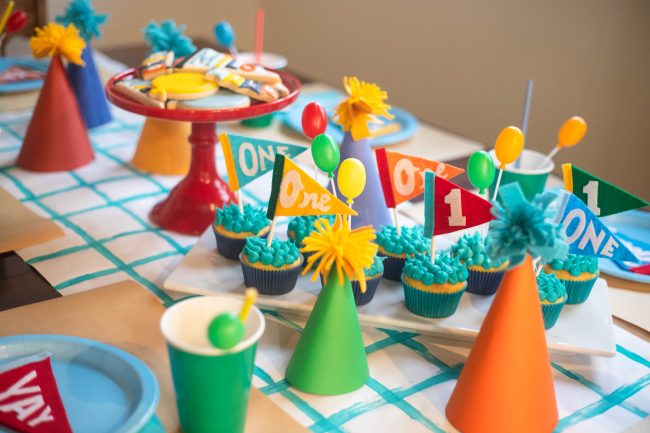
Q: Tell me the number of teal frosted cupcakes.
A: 9